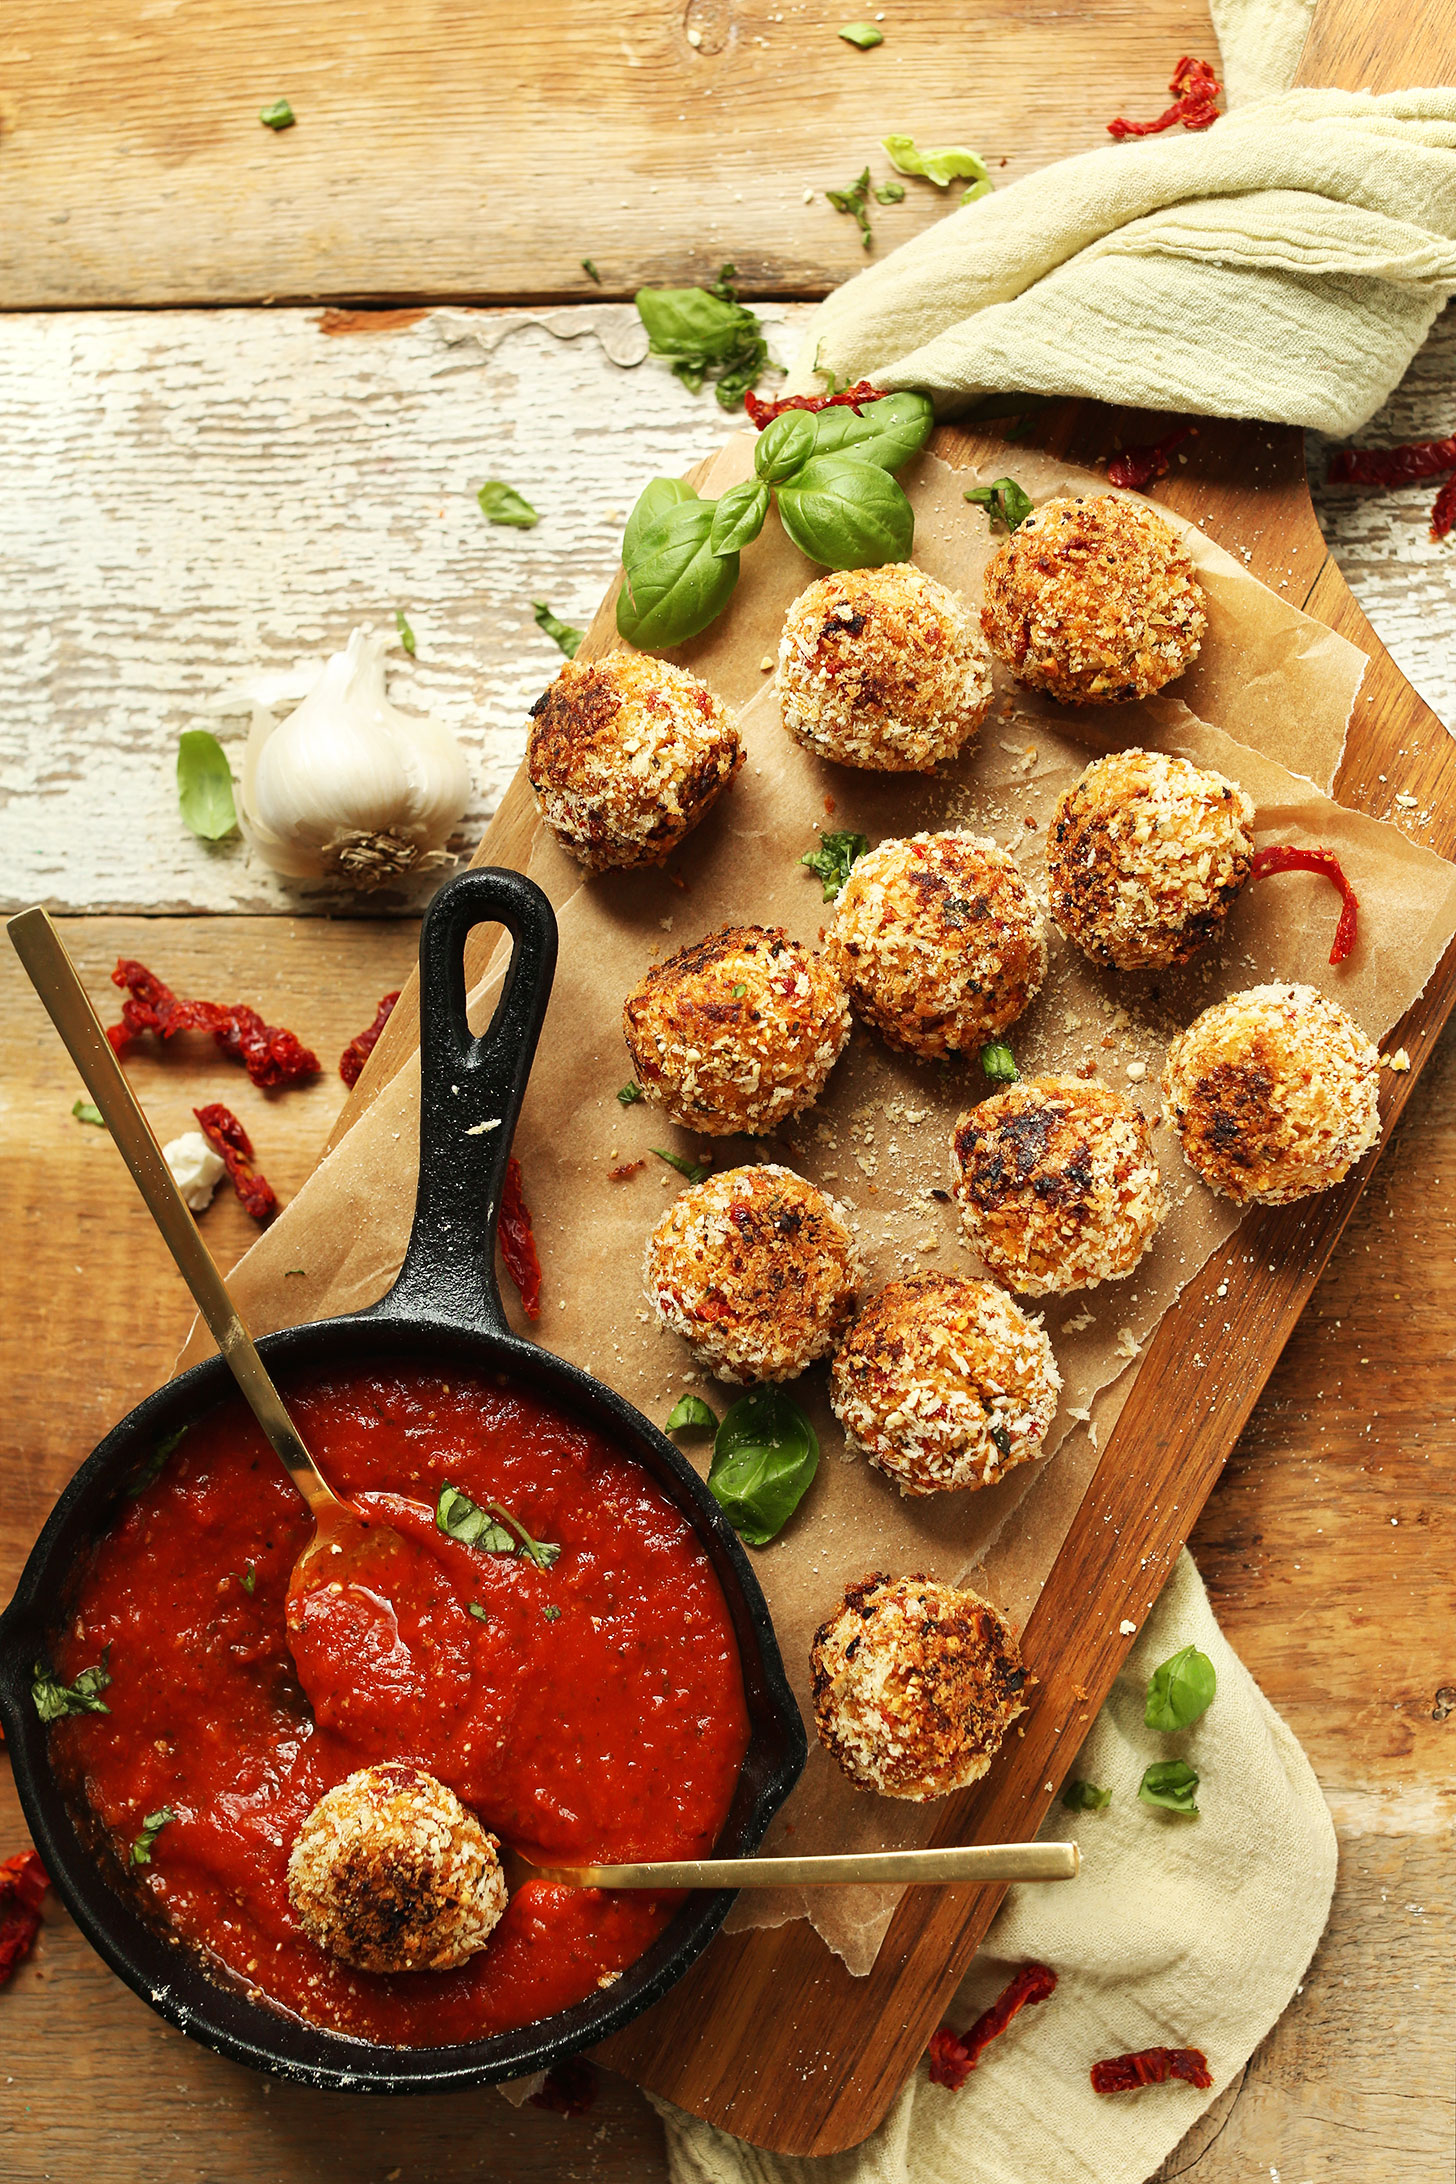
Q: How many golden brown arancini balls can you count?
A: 12